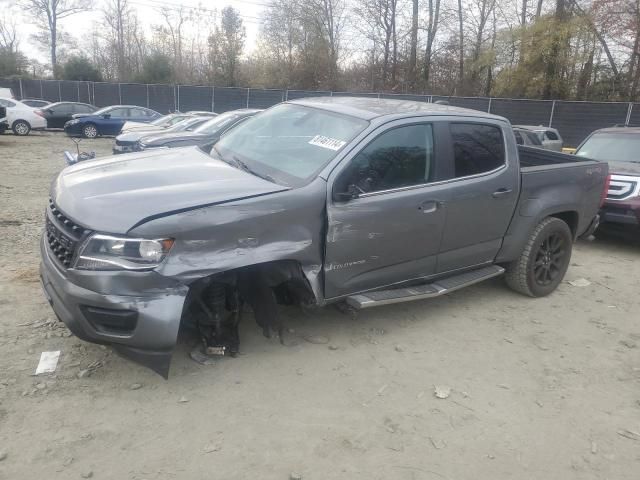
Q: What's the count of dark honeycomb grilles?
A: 1